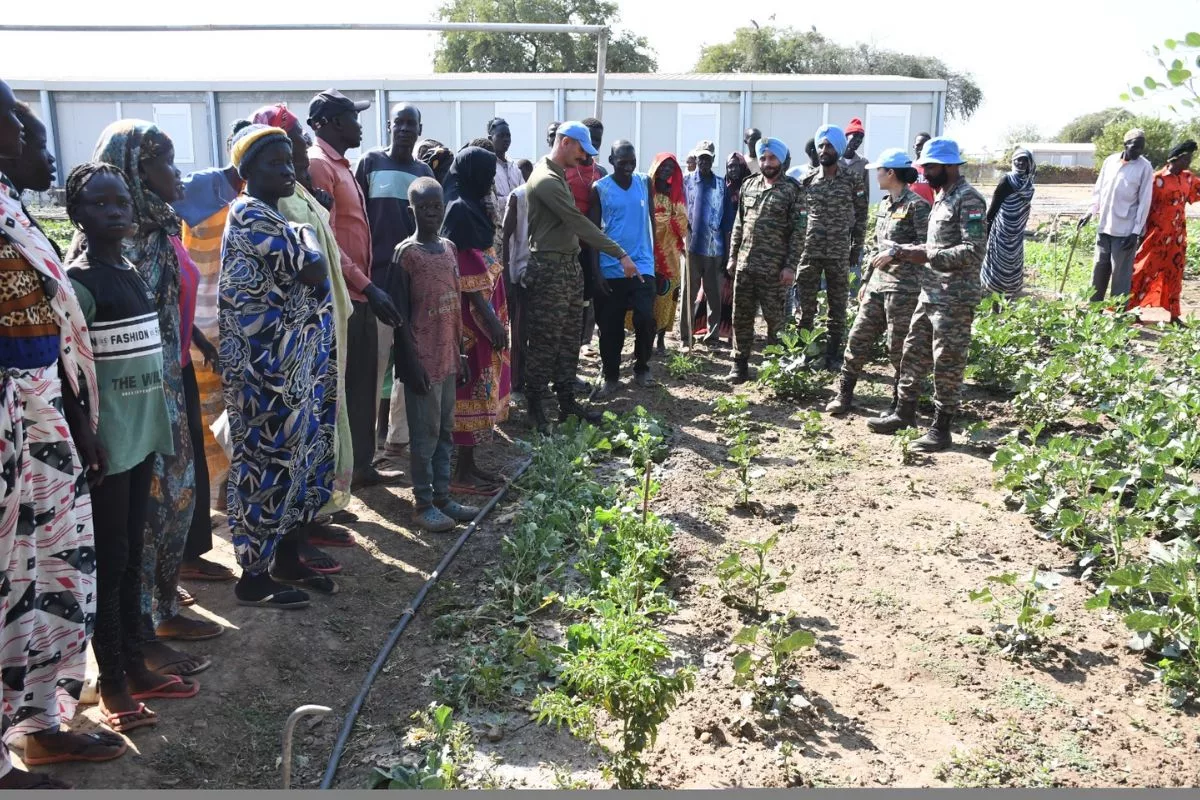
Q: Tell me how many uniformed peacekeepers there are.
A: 5